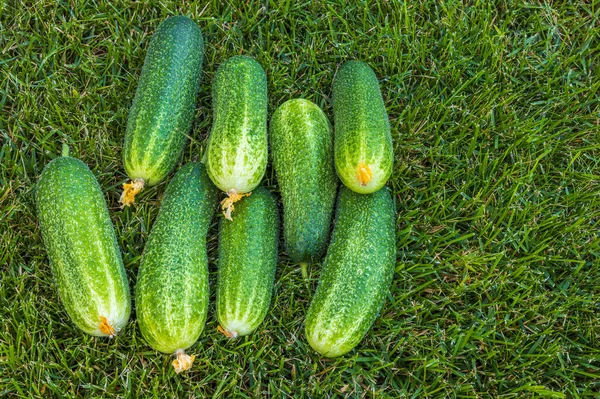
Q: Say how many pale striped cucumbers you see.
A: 8